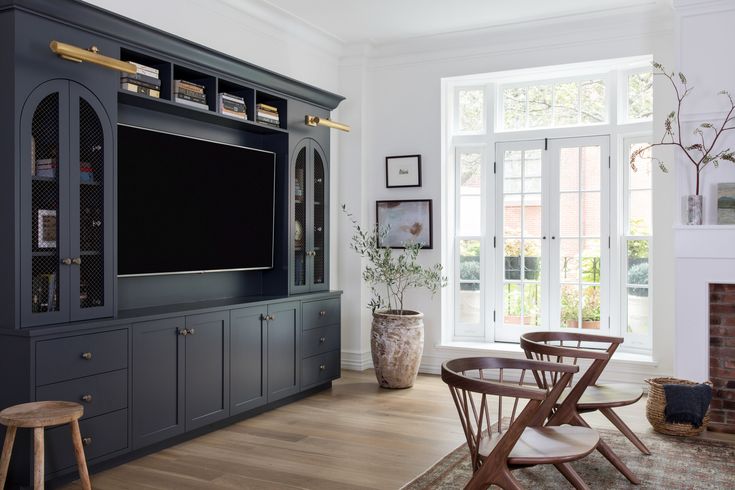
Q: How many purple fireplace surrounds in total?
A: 0